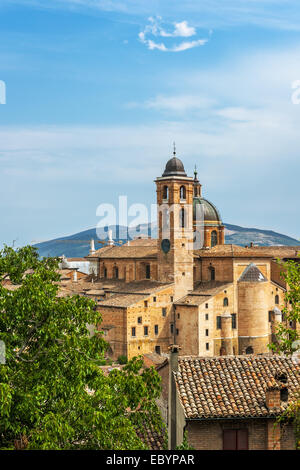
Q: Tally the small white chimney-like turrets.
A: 2